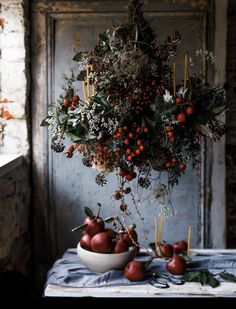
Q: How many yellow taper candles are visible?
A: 8